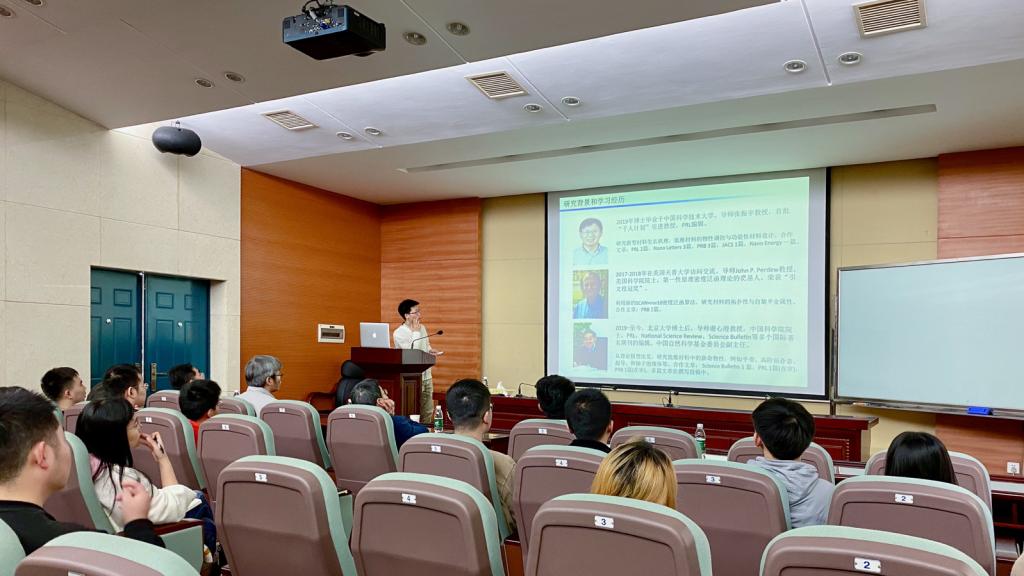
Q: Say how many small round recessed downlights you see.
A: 12